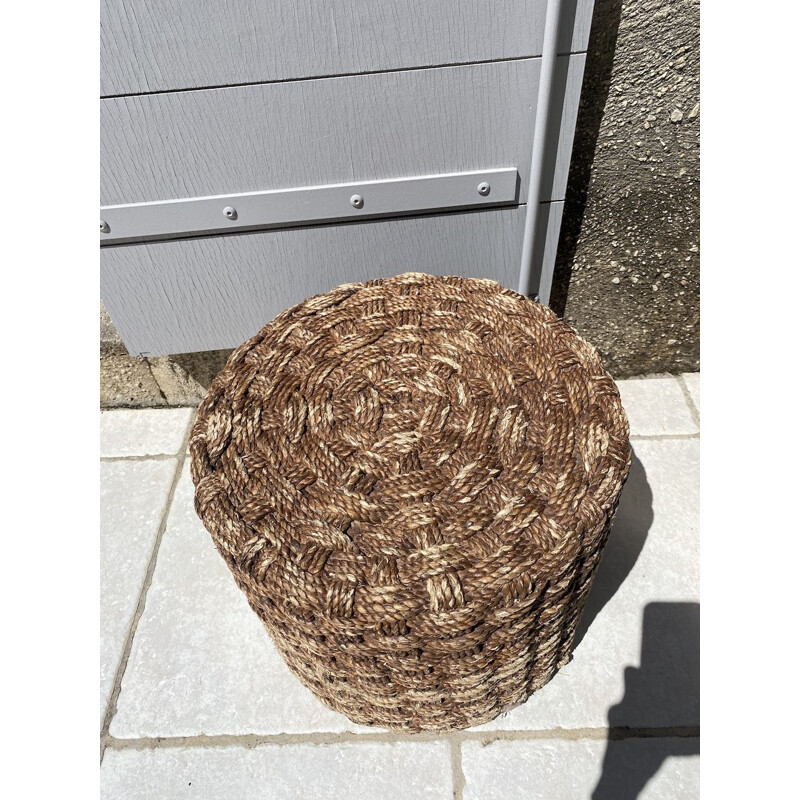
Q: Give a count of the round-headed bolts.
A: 4